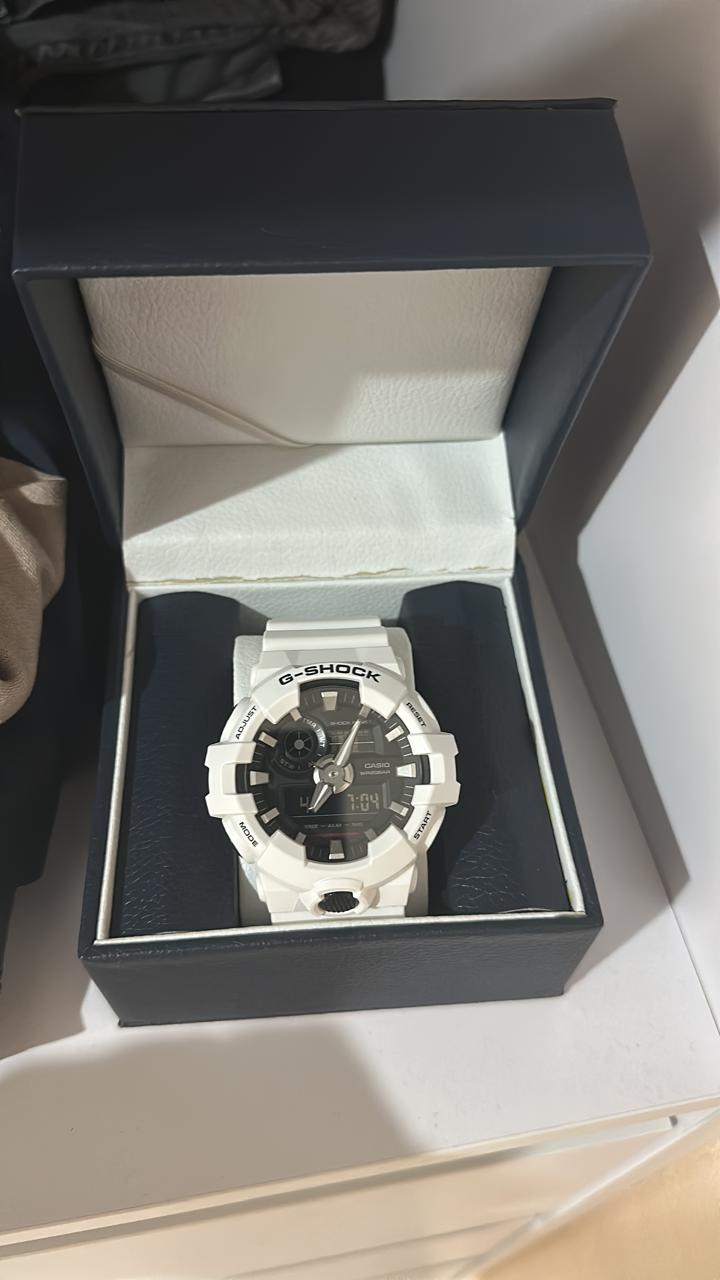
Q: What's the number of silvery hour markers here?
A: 12